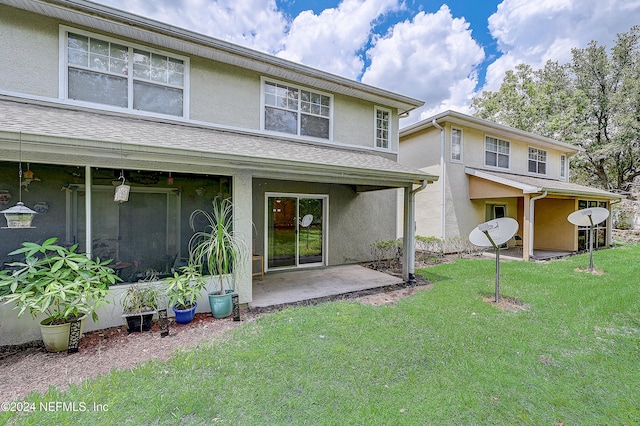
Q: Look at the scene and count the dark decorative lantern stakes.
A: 3